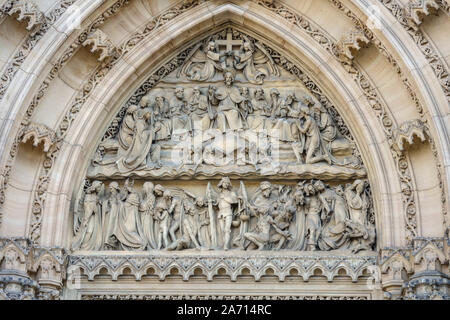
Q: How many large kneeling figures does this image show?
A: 2